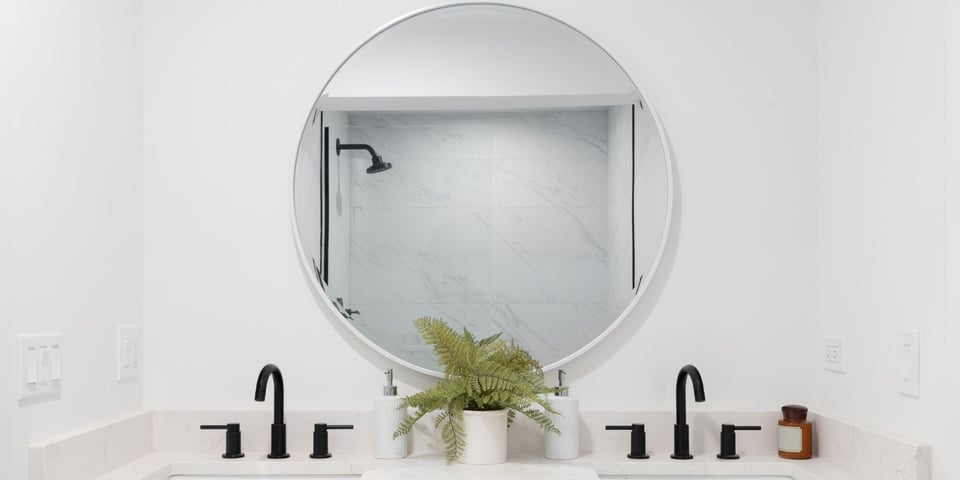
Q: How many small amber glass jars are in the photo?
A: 1